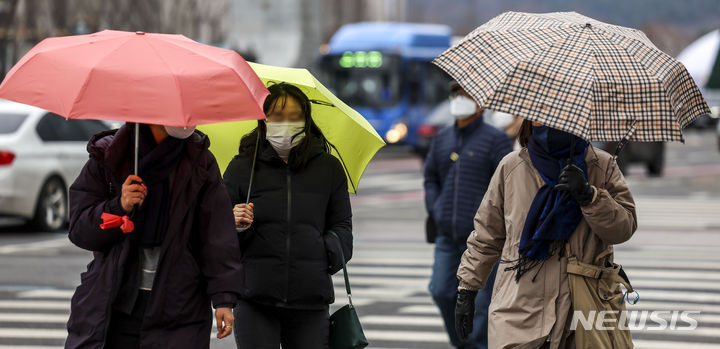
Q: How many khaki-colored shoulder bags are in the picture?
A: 1